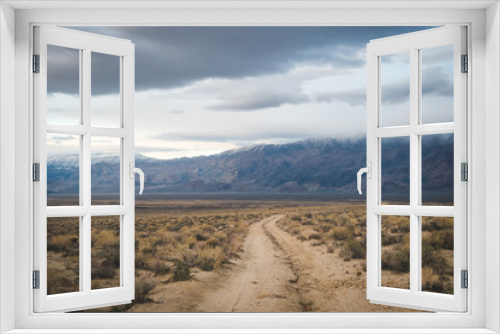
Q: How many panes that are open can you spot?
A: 2